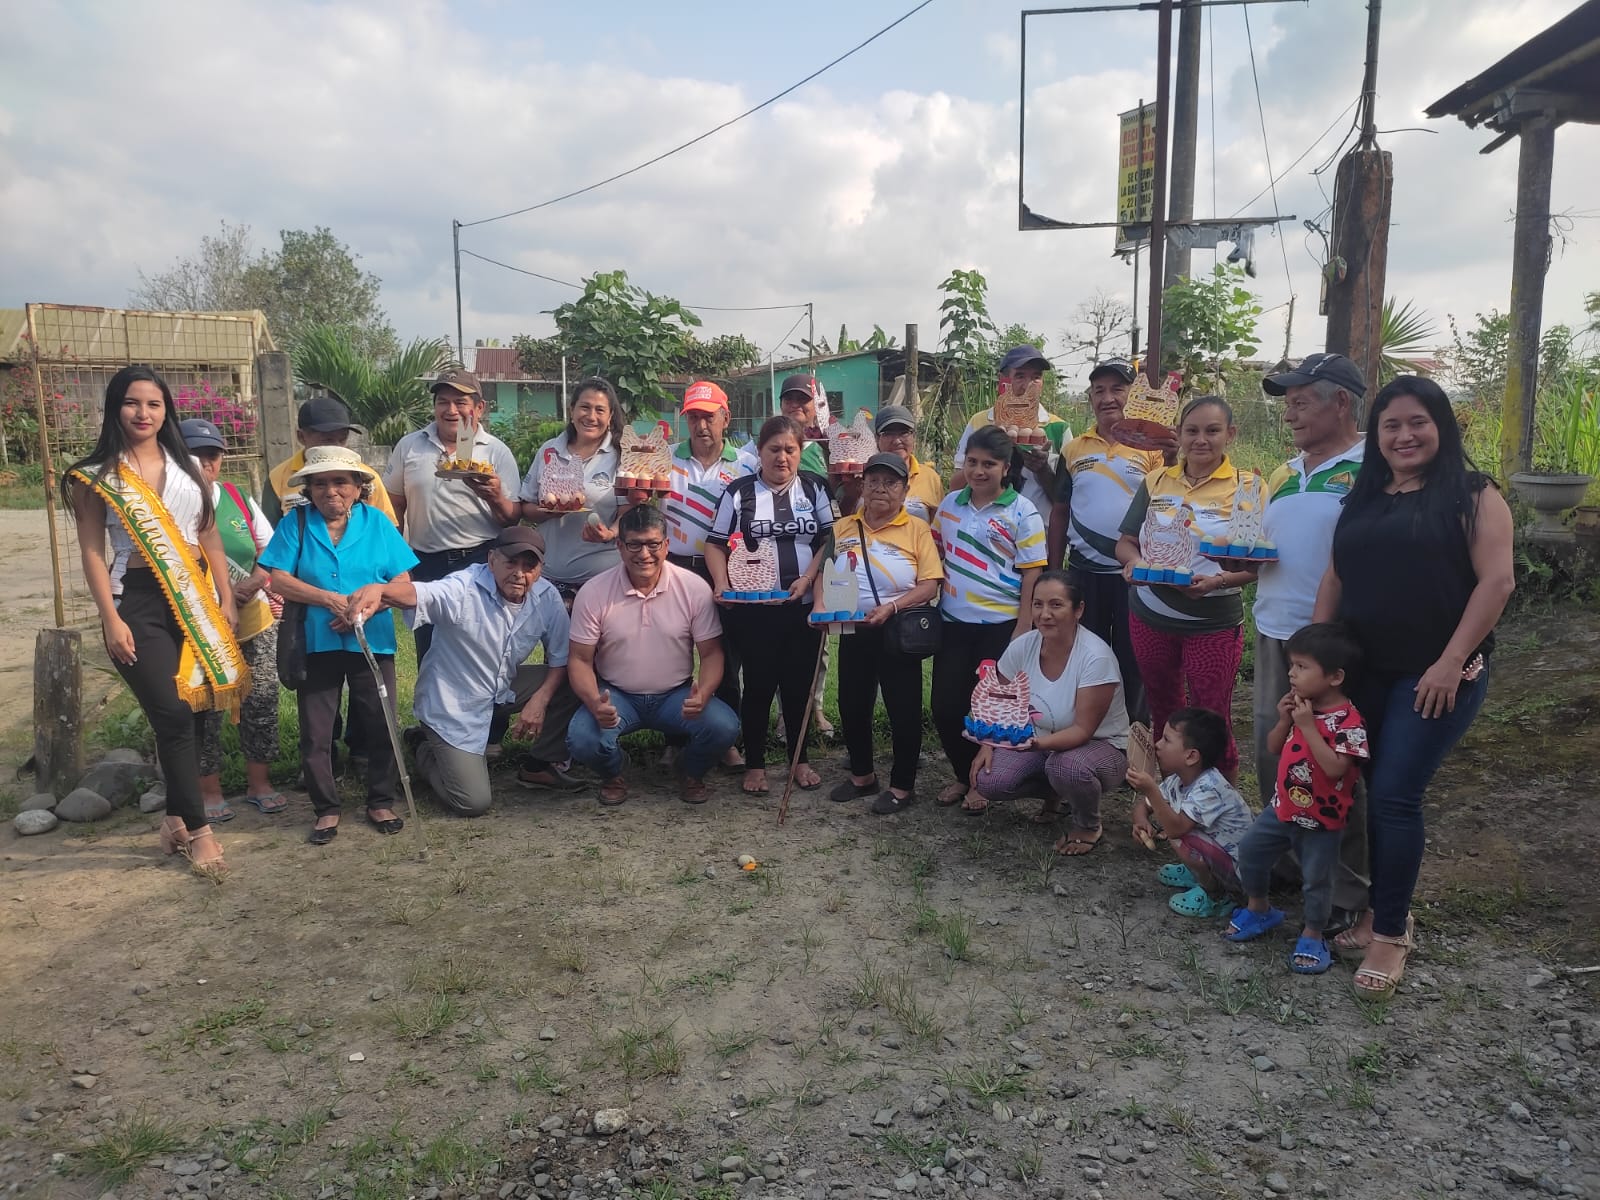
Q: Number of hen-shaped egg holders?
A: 12